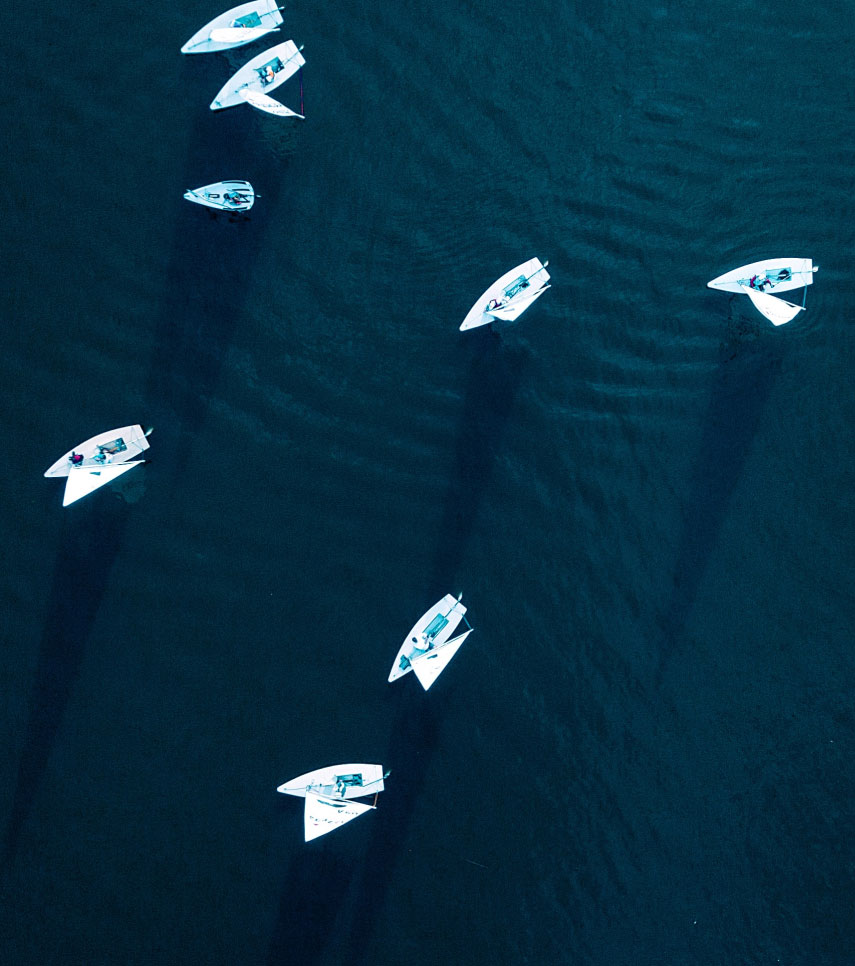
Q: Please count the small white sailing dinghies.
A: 8